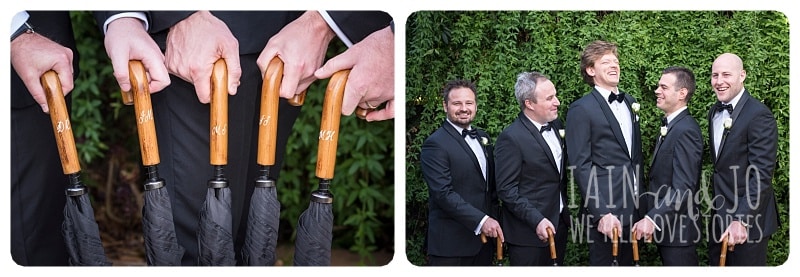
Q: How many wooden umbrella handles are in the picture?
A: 10